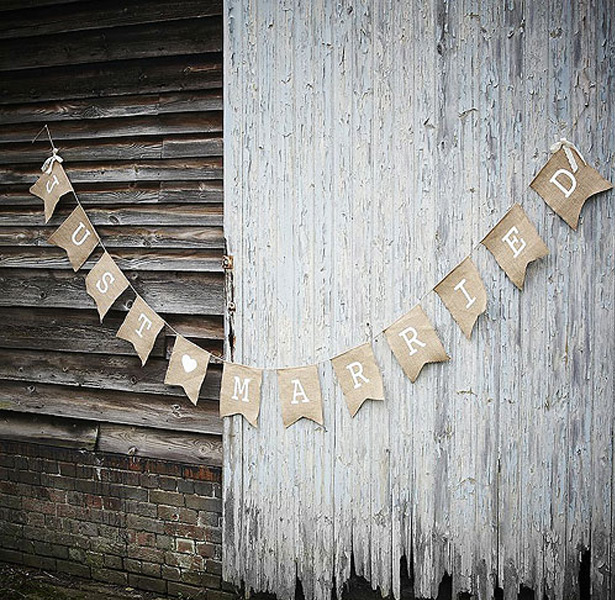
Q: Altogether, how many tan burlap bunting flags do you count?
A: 12